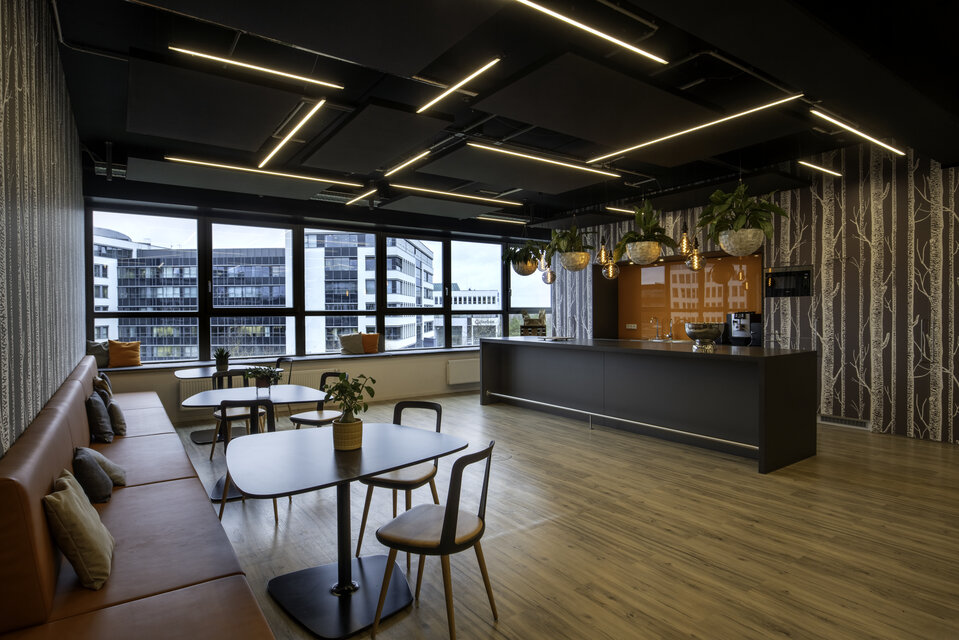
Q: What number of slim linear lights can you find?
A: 14